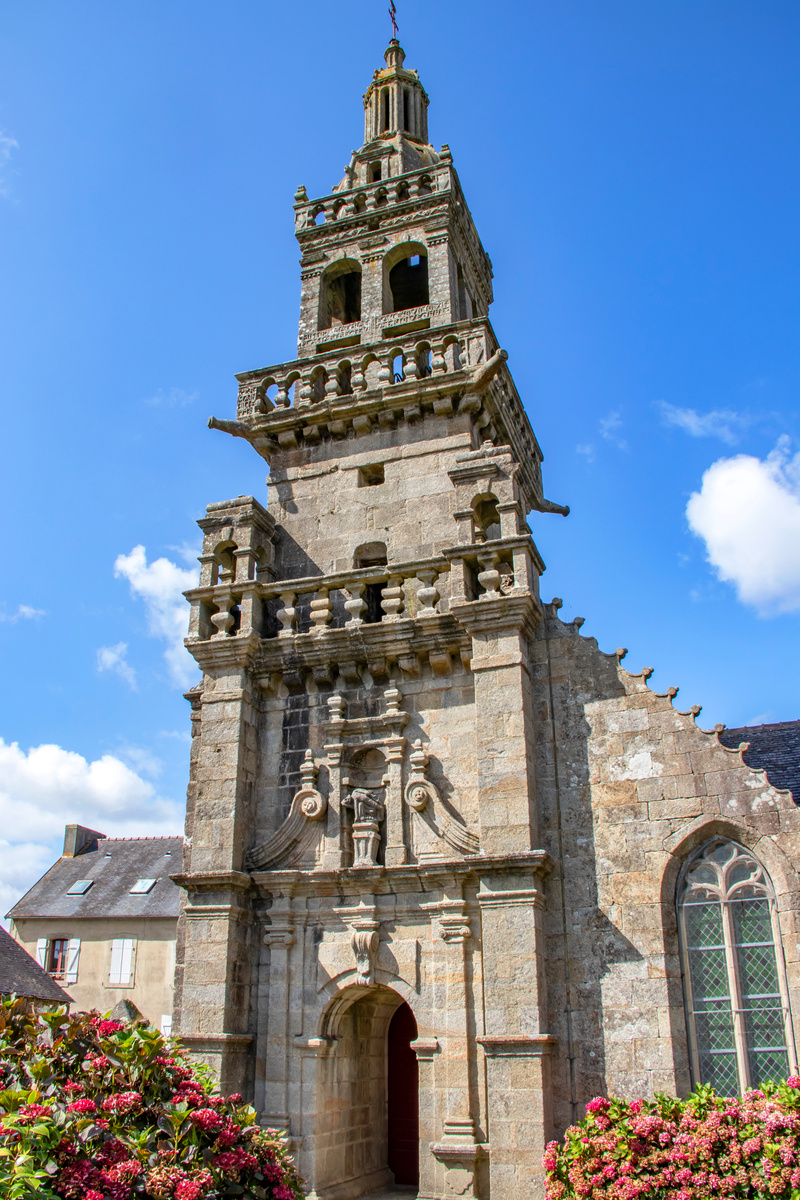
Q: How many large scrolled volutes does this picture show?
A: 2